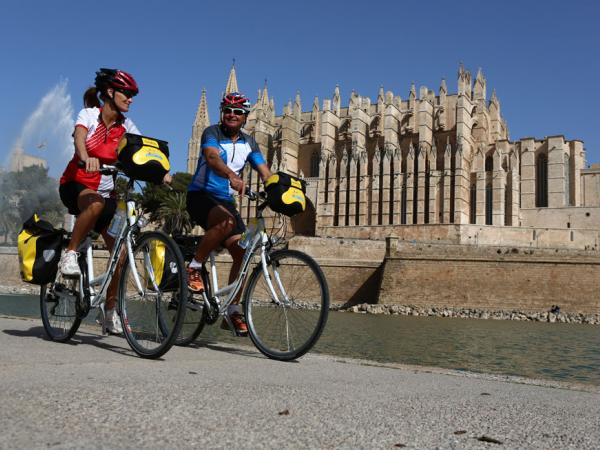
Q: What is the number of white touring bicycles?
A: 2